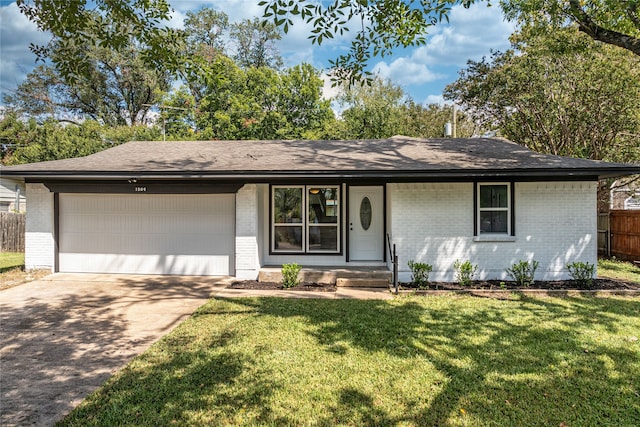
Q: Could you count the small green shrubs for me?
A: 5